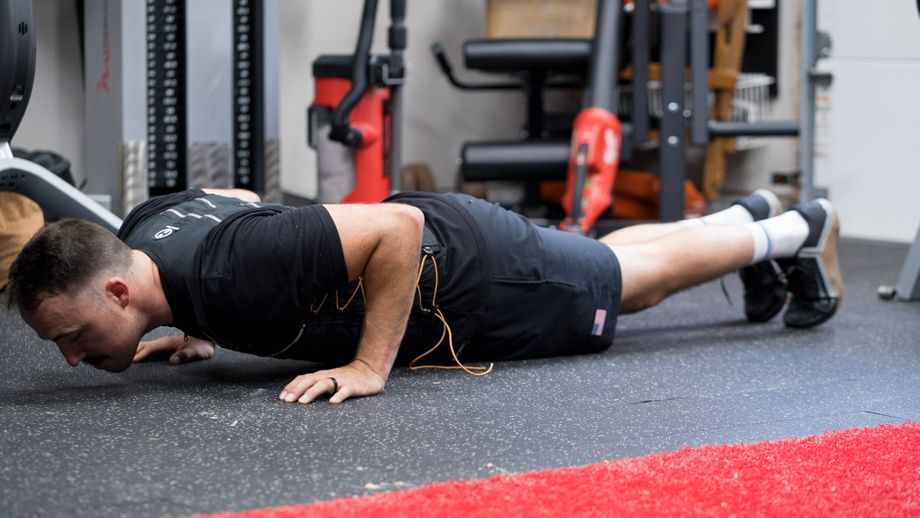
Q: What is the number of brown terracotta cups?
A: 0